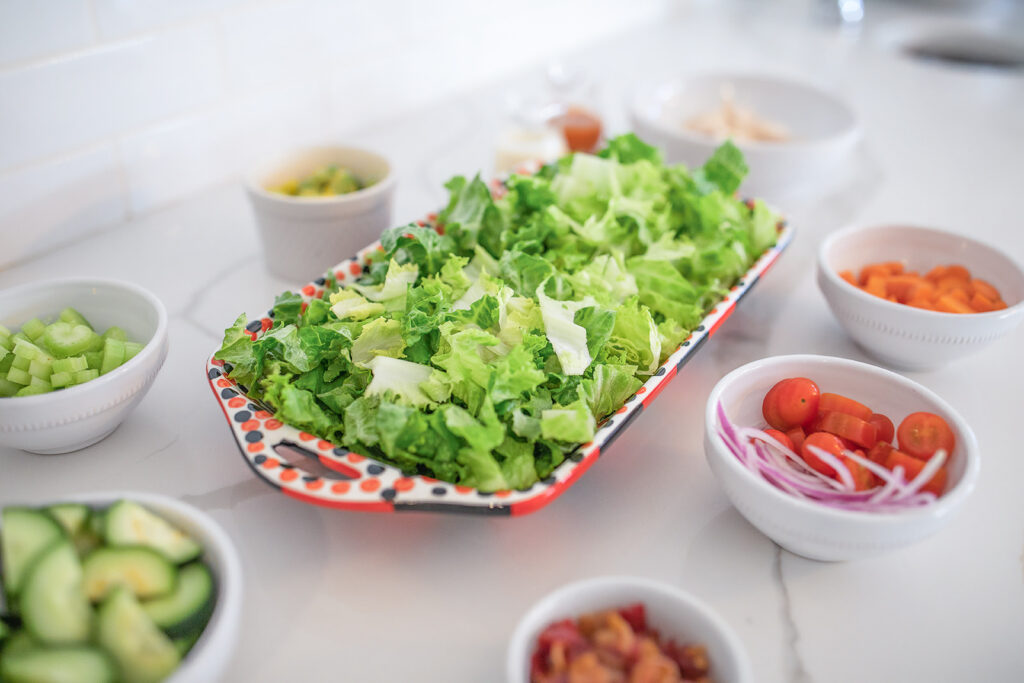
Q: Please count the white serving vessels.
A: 7